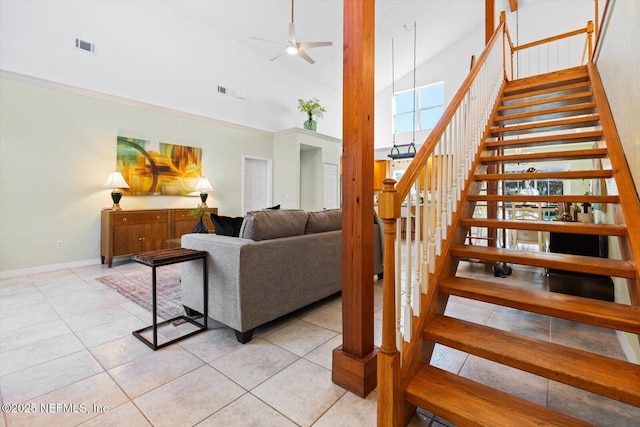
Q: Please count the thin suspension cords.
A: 2